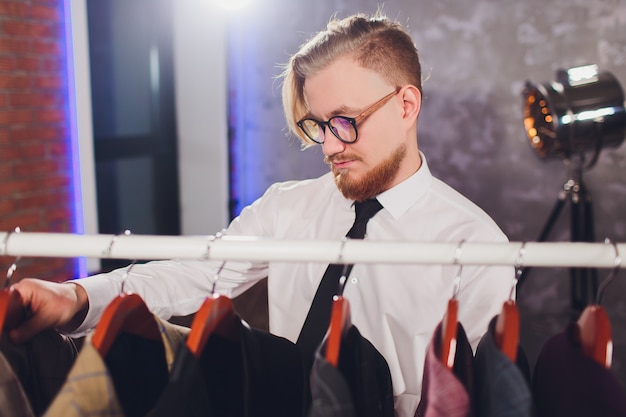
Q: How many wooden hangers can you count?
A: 7